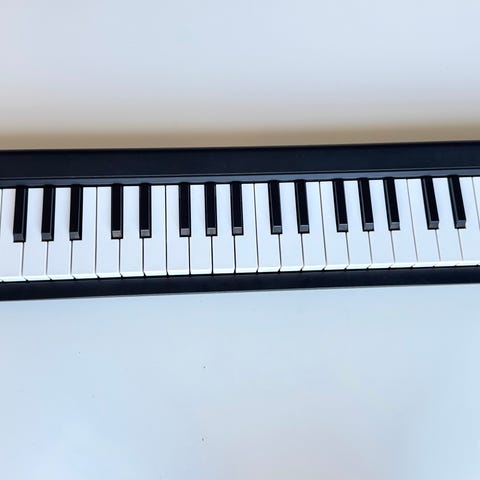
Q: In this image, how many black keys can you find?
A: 15